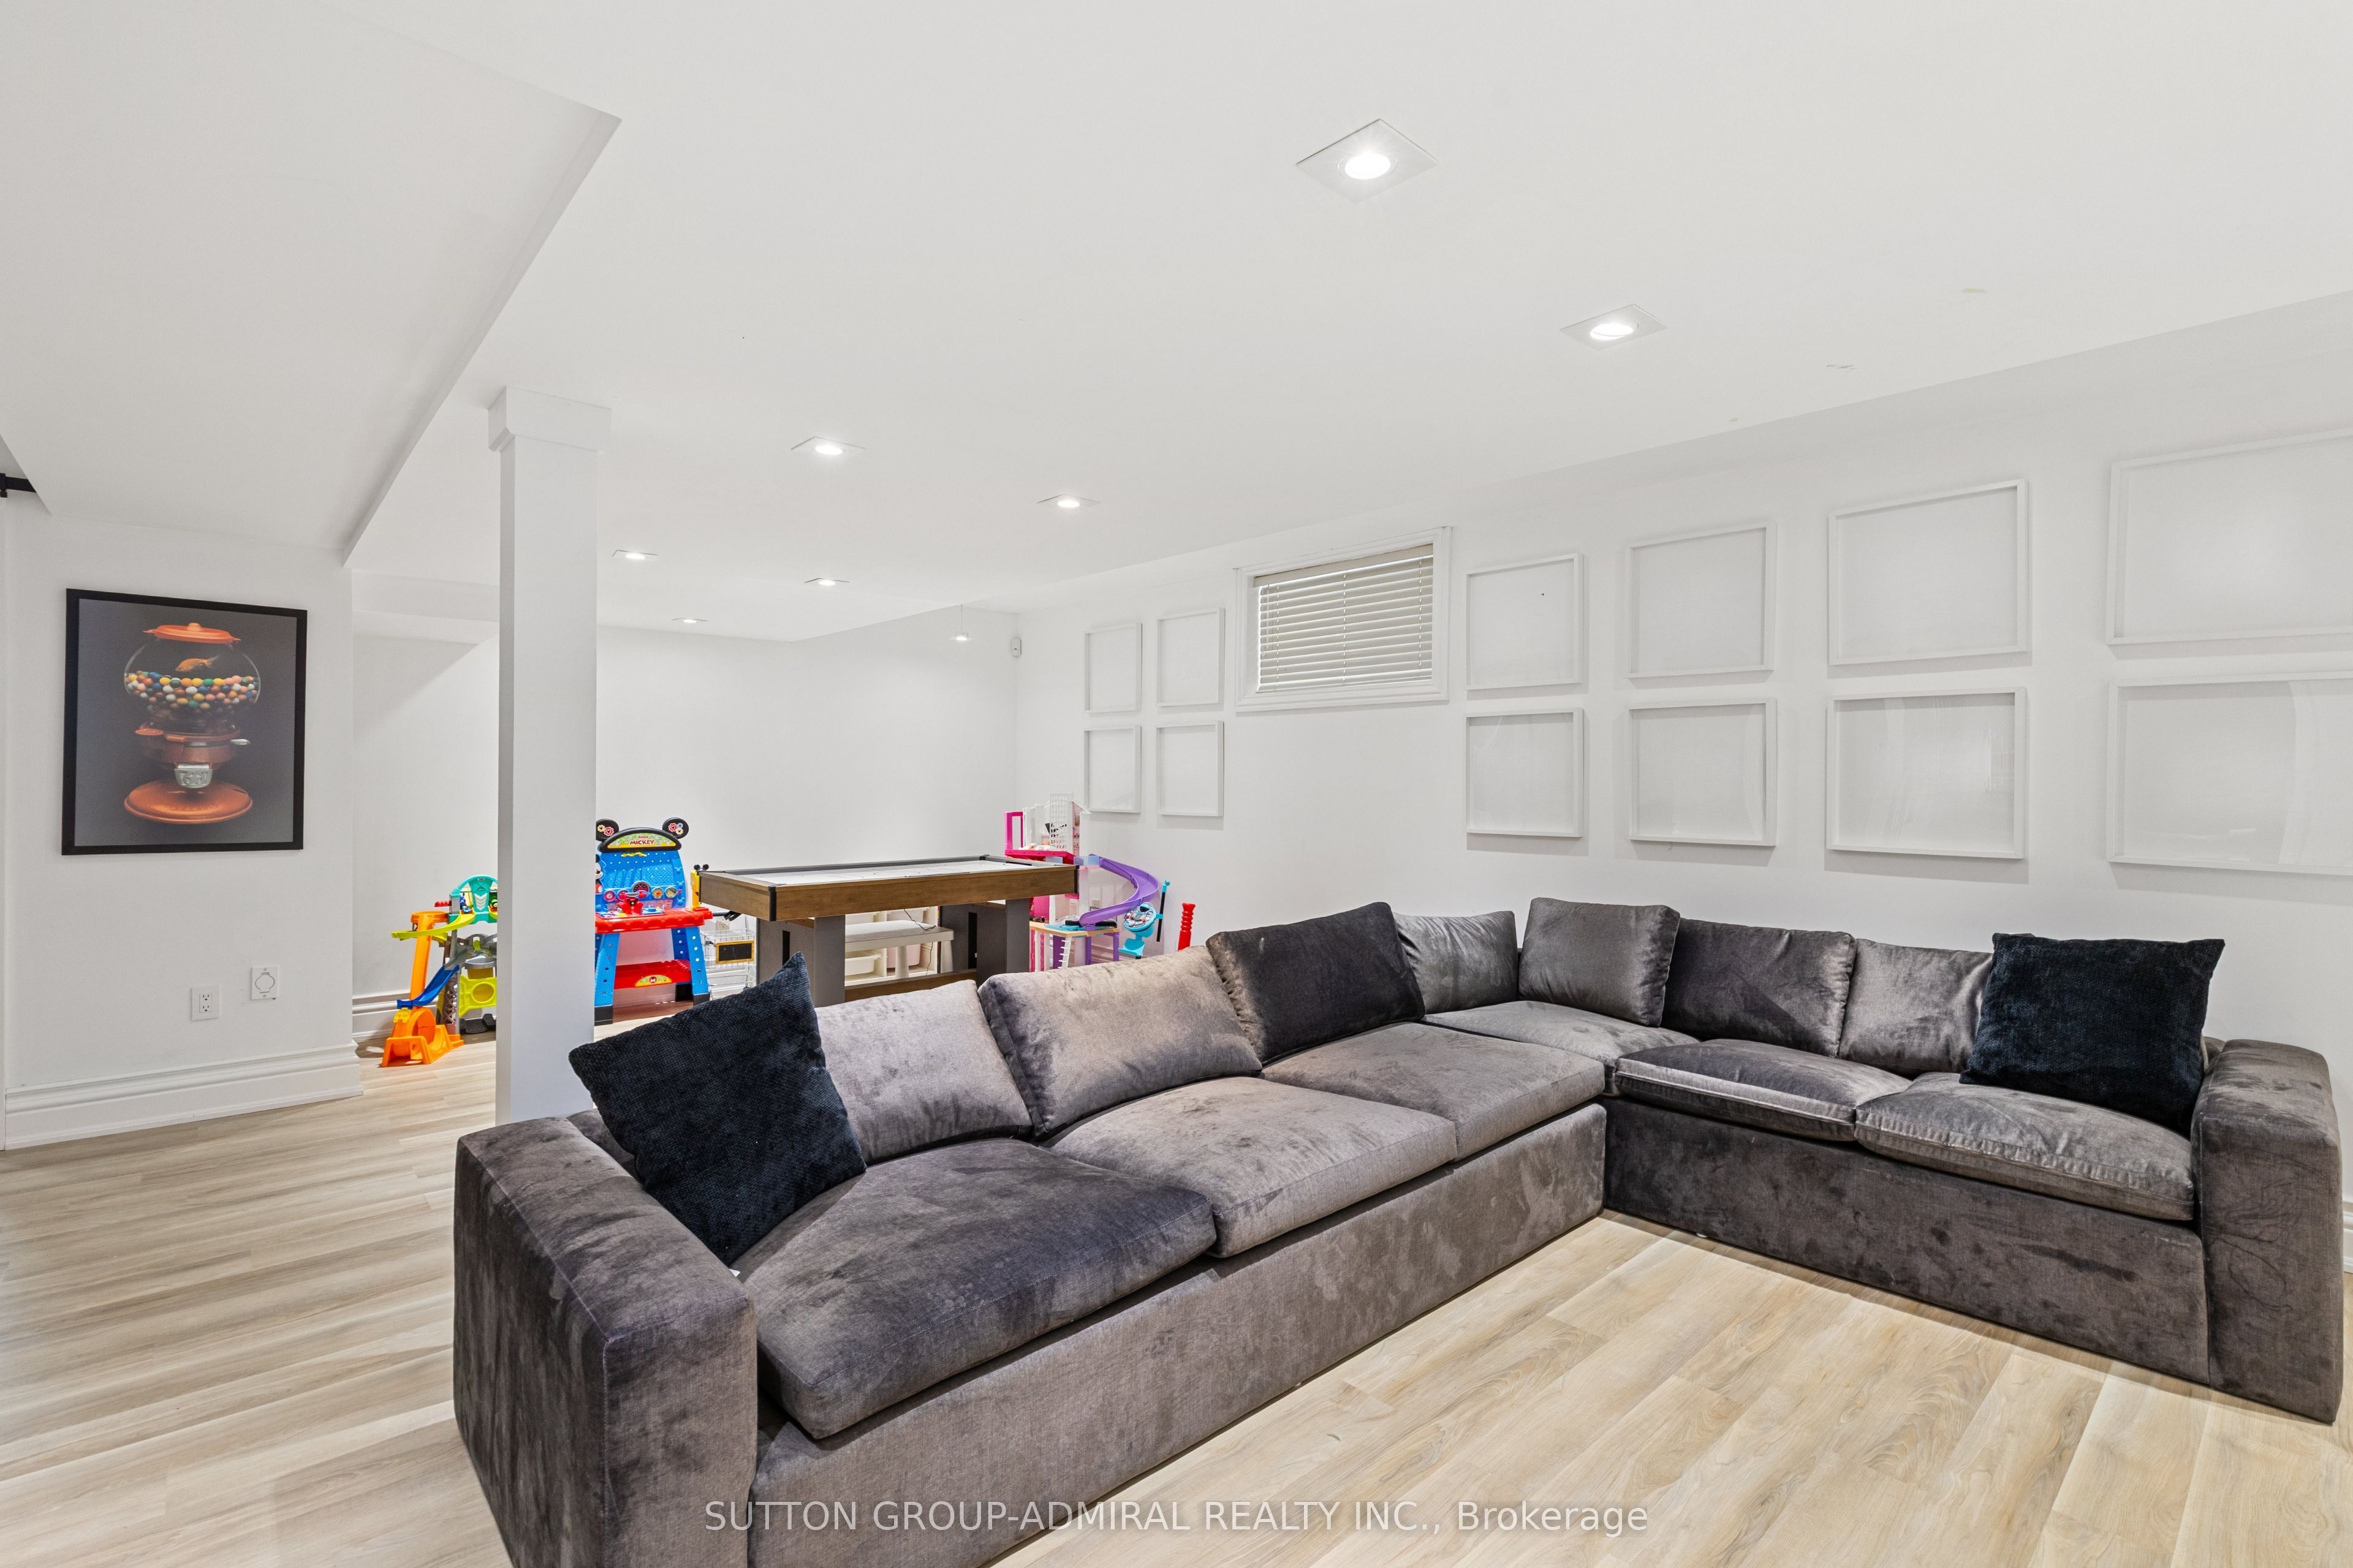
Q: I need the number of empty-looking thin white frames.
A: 12